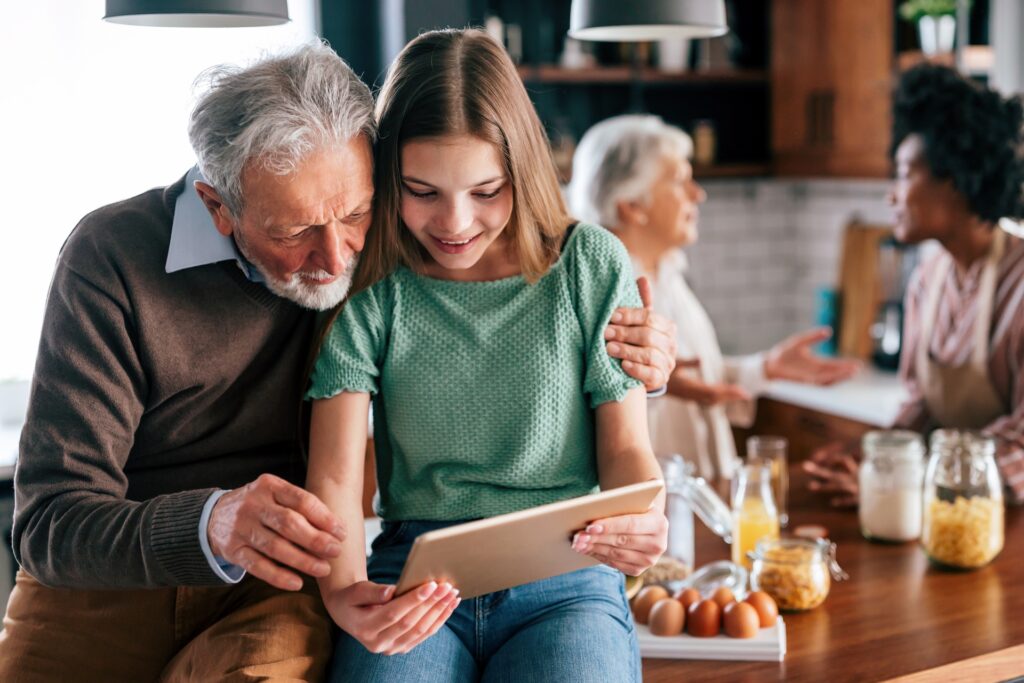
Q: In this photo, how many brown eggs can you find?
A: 7